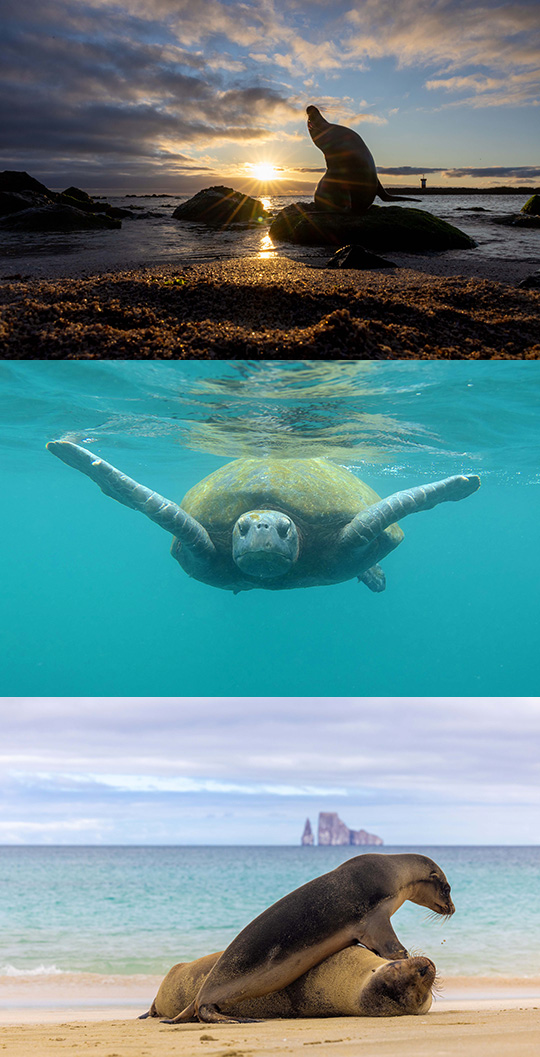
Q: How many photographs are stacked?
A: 3